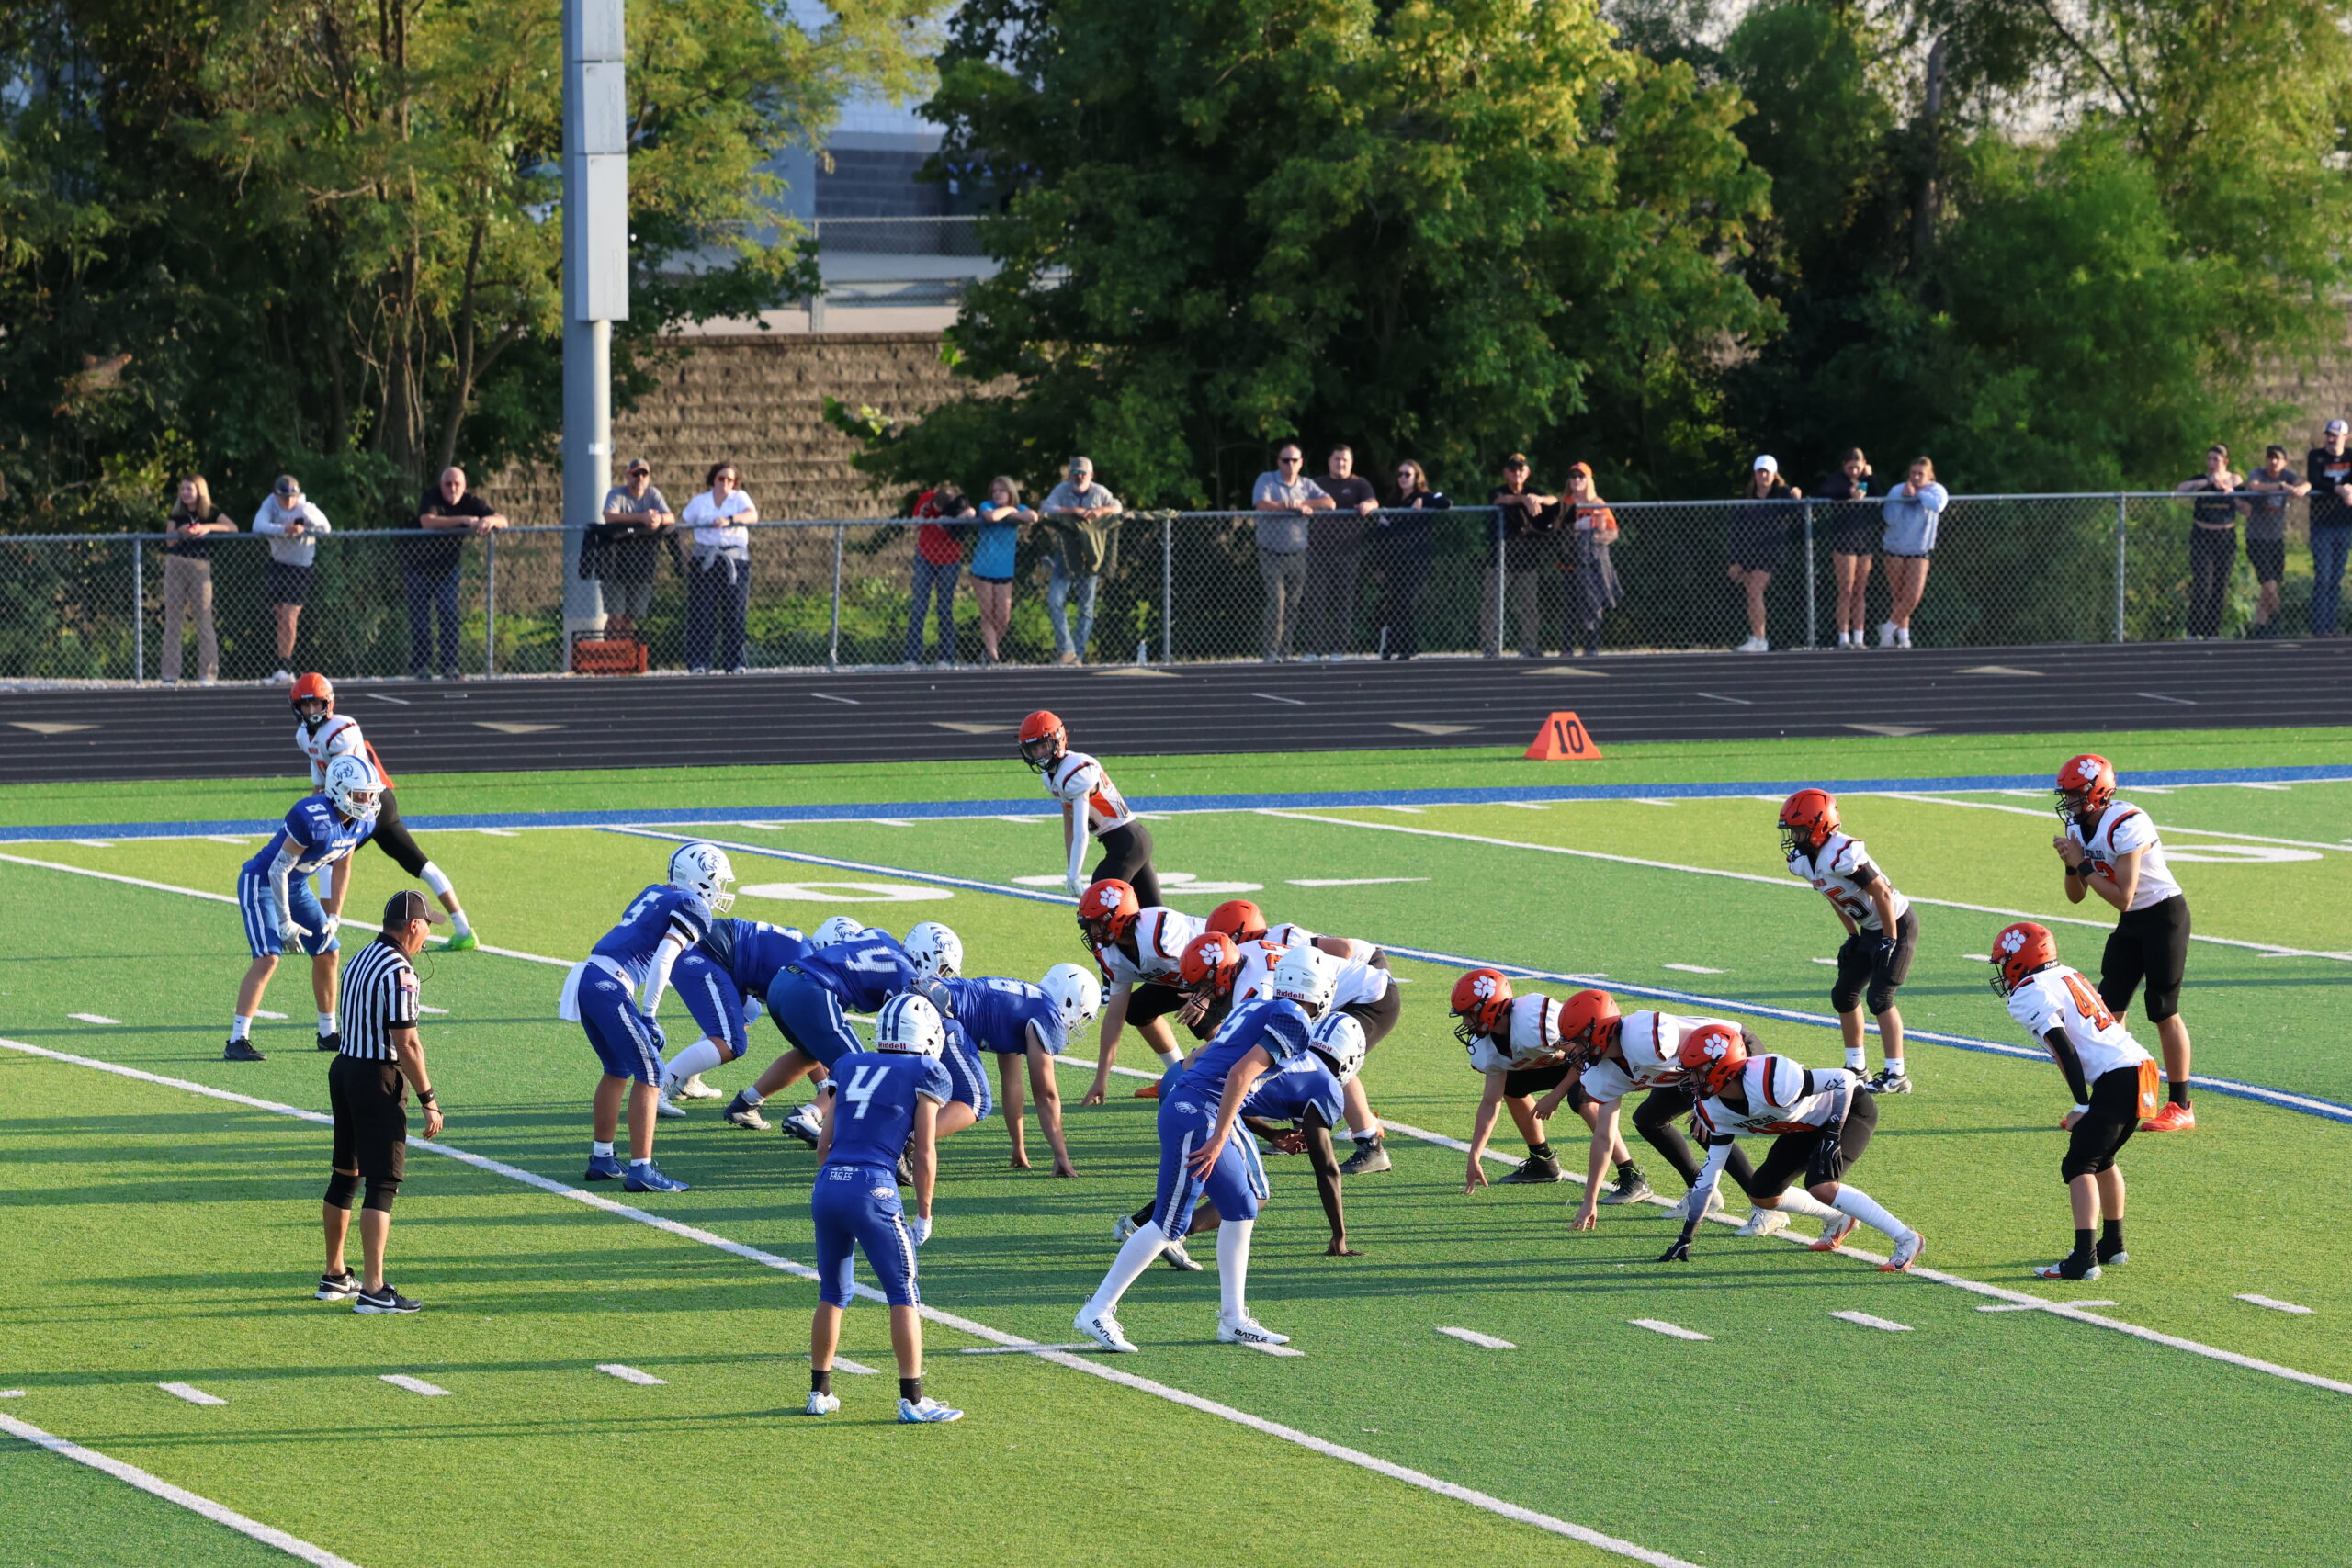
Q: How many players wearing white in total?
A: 11